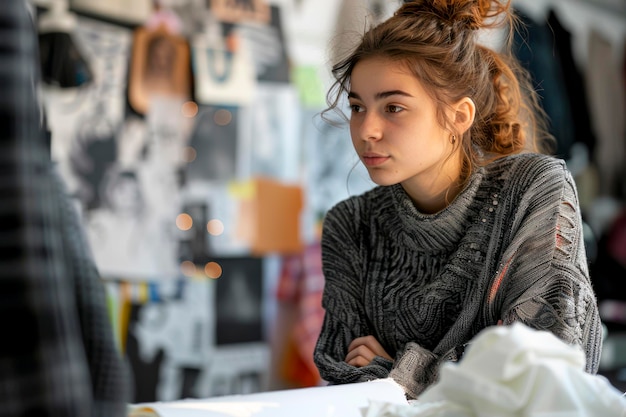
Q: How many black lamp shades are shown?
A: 1